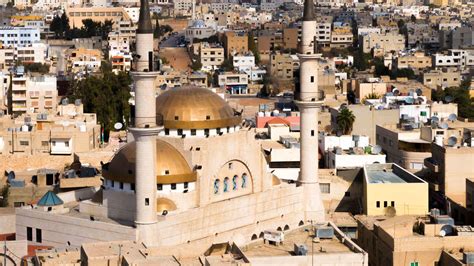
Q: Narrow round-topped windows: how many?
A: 4